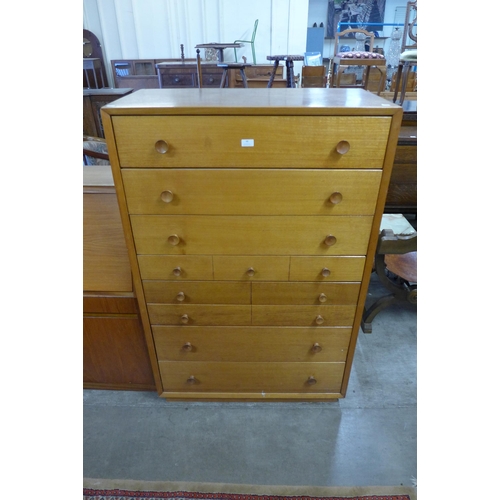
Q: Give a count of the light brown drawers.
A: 12